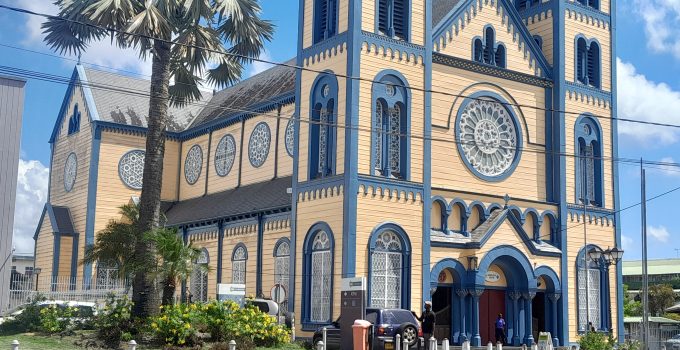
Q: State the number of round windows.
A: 7